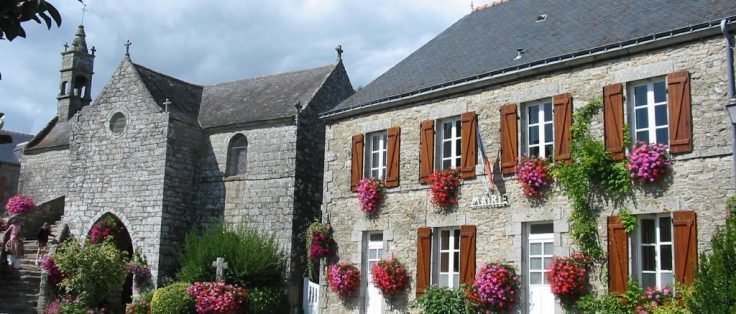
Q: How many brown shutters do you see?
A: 12